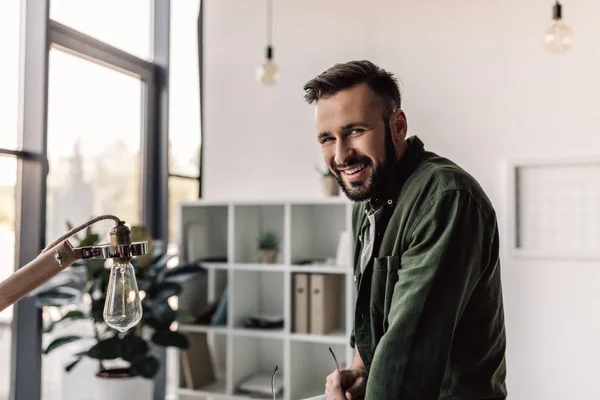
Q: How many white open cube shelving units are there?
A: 1